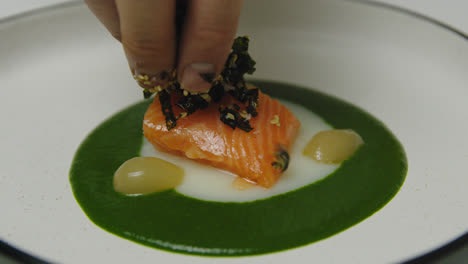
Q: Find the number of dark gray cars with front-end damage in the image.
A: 0